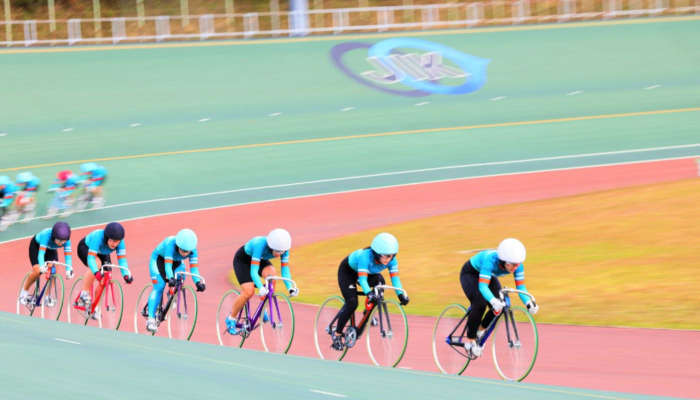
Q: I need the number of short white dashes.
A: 12